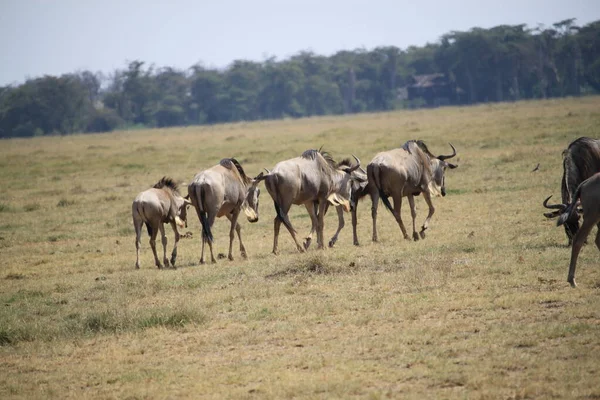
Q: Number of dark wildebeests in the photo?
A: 2